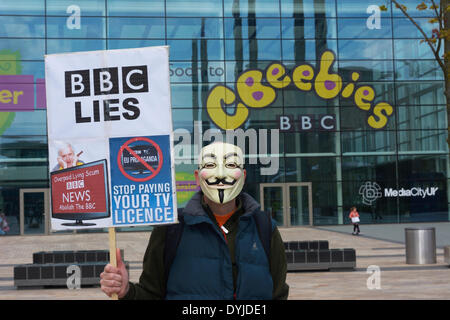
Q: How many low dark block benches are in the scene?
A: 4